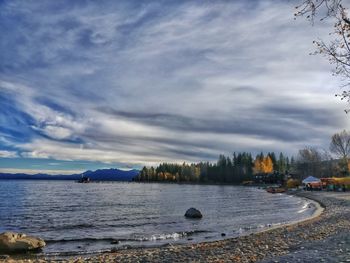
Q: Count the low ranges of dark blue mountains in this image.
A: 1